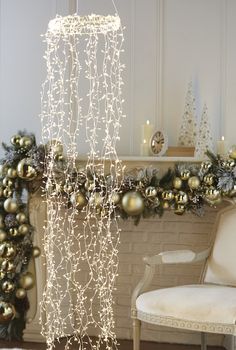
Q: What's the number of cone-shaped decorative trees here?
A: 2